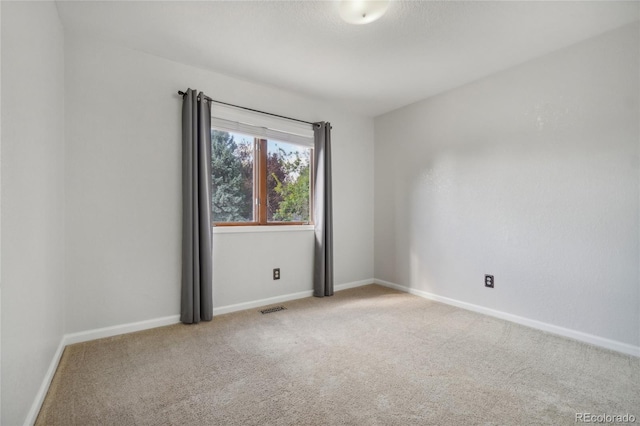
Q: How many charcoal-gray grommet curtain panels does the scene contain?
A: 2